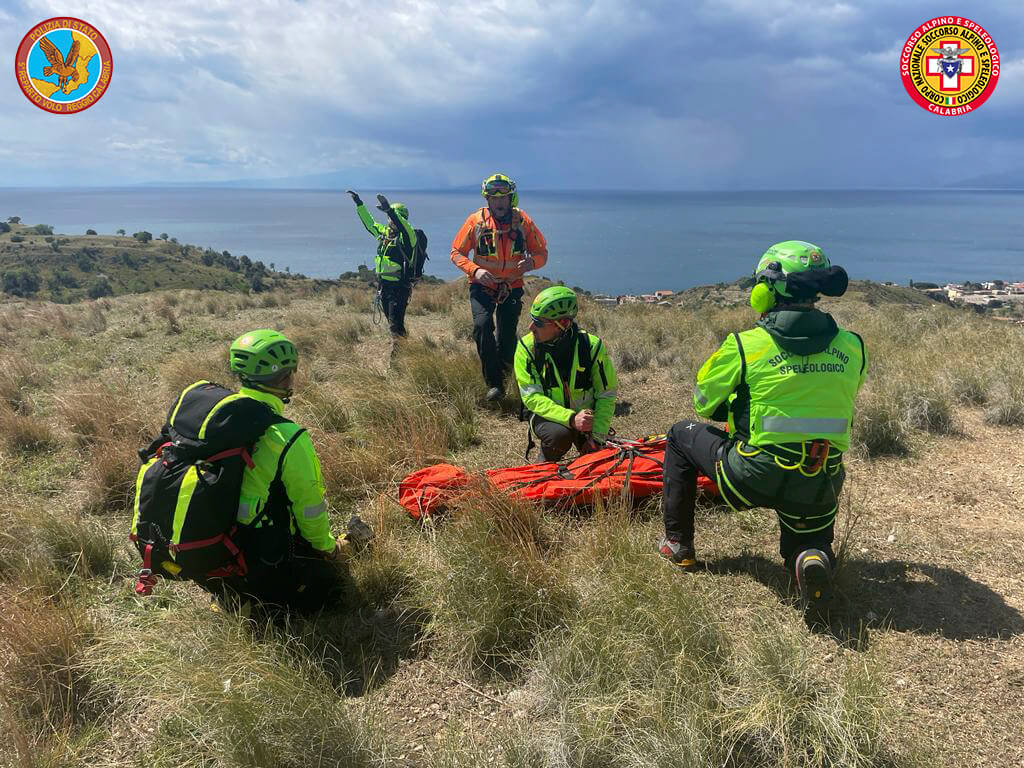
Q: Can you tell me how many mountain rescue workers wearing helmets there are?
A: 5